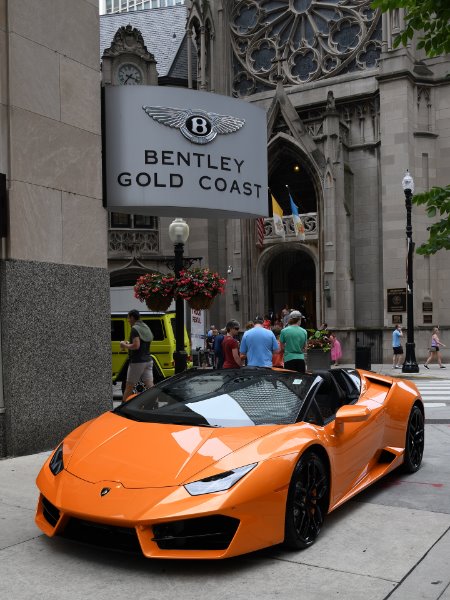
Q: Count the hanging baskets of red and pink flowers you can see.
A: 2